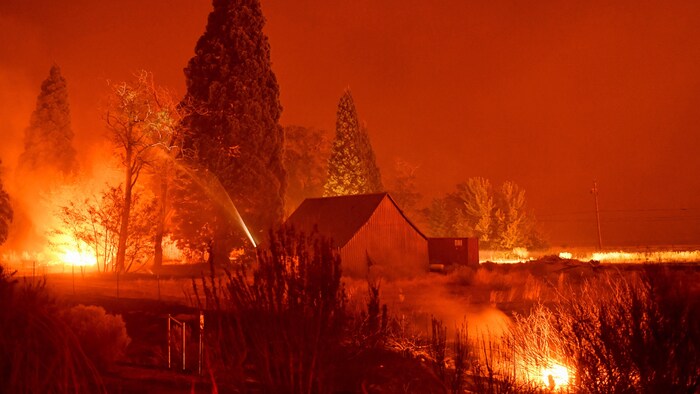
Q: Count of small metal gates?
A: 1